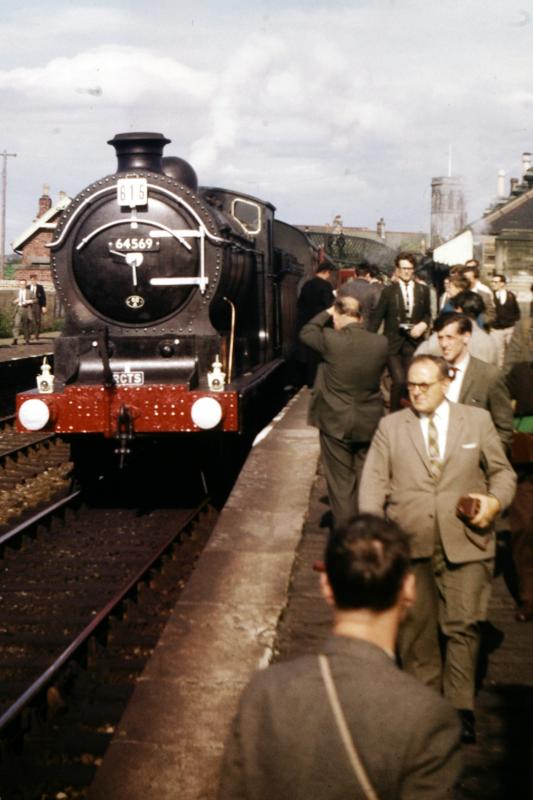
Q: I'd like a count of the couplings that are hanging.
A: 1